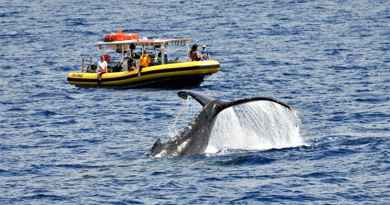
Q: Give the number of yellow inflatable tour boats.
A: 1